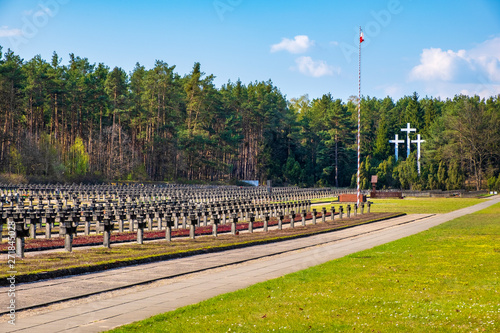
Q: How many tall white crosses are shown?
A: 3